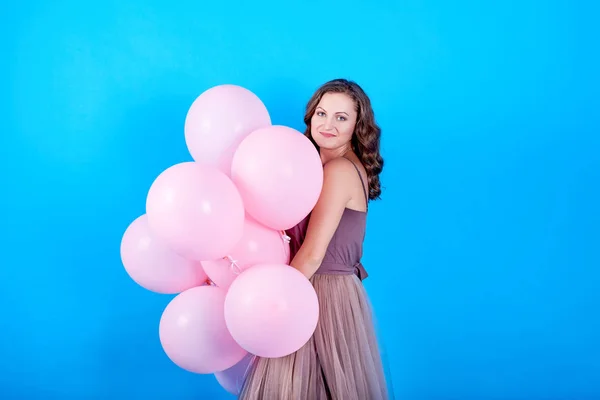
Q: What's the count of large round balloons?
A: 8